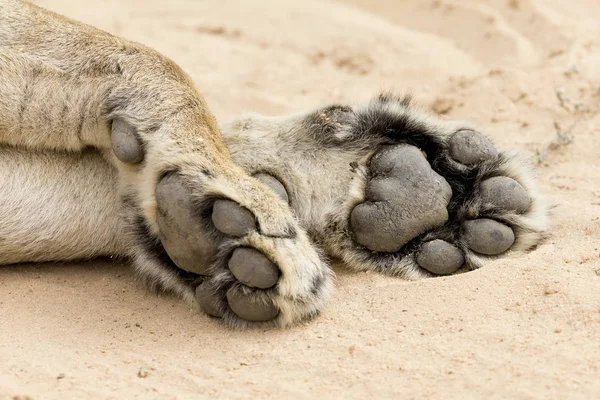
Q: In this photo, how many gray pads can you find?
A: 12